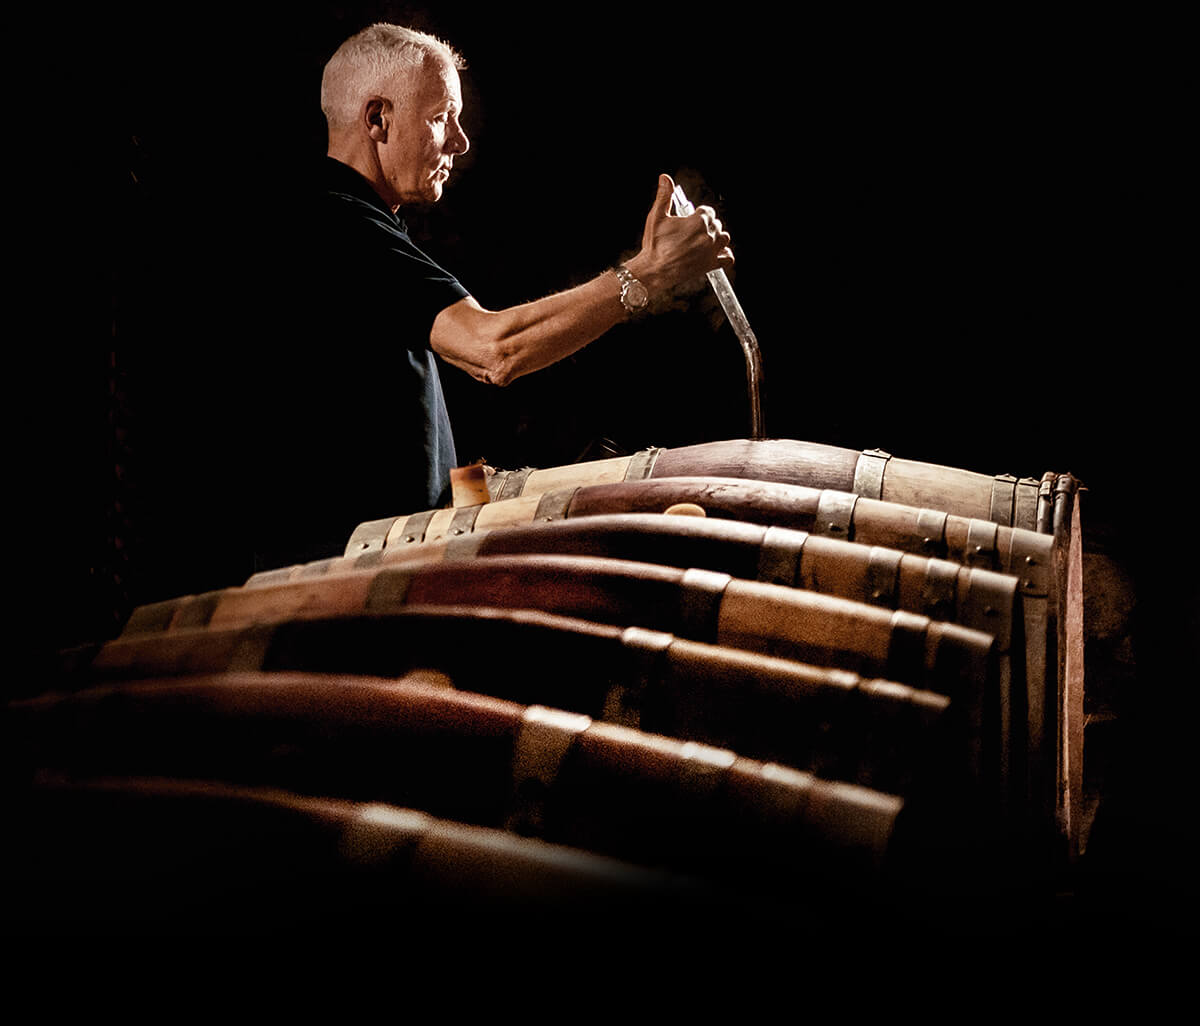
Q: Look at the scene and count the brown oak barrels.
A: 7